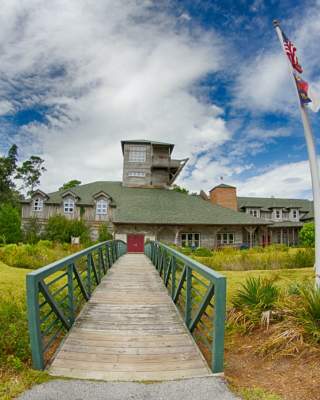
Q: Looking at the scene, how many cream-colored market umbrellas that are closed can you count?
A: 0